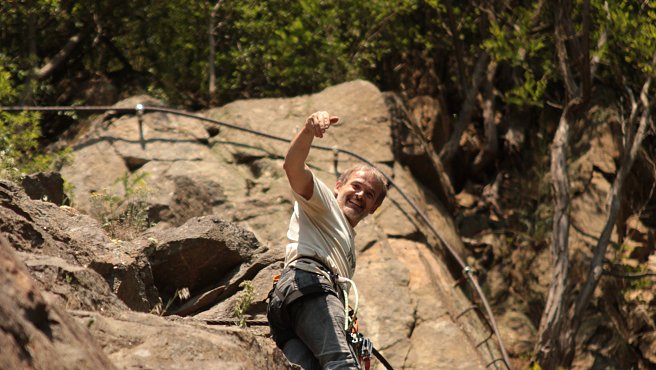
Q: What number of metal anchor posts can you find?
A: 3